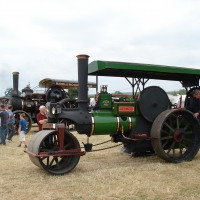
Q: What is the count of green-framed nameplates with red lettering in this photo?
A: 1